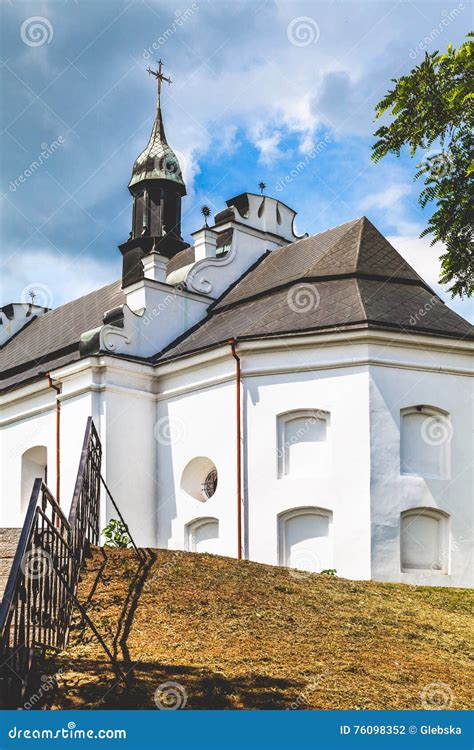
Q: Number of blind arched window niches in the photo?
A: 5